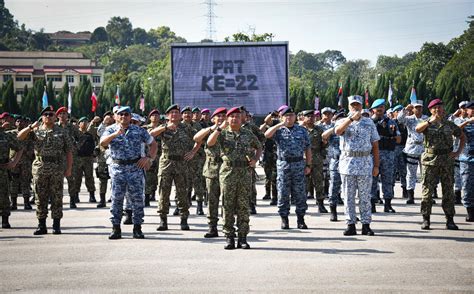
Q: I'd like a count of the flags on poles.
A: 10